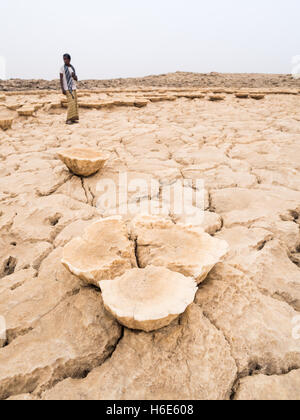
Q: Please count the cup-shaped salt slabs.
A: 4